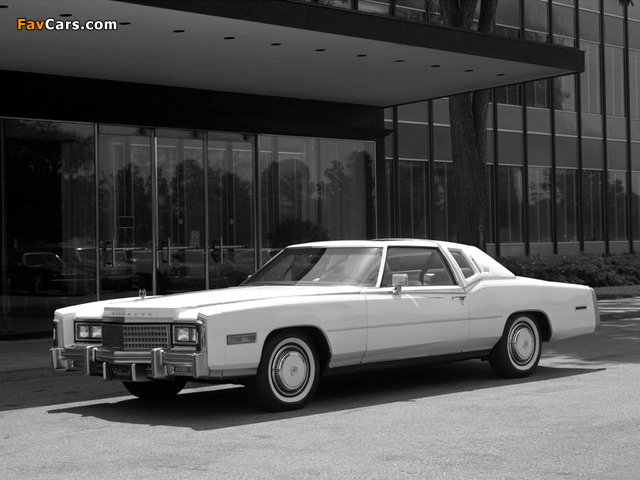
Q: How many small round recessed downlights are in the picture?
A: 12